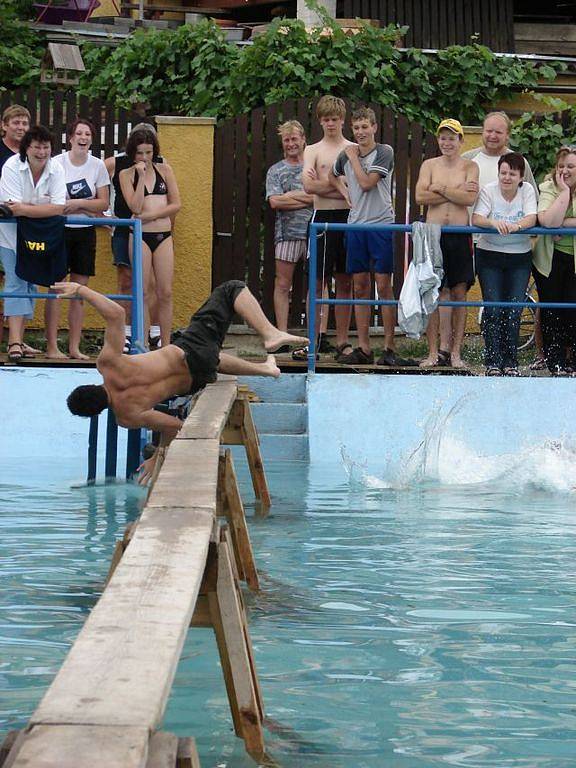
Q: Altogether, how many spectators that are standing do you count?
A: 12